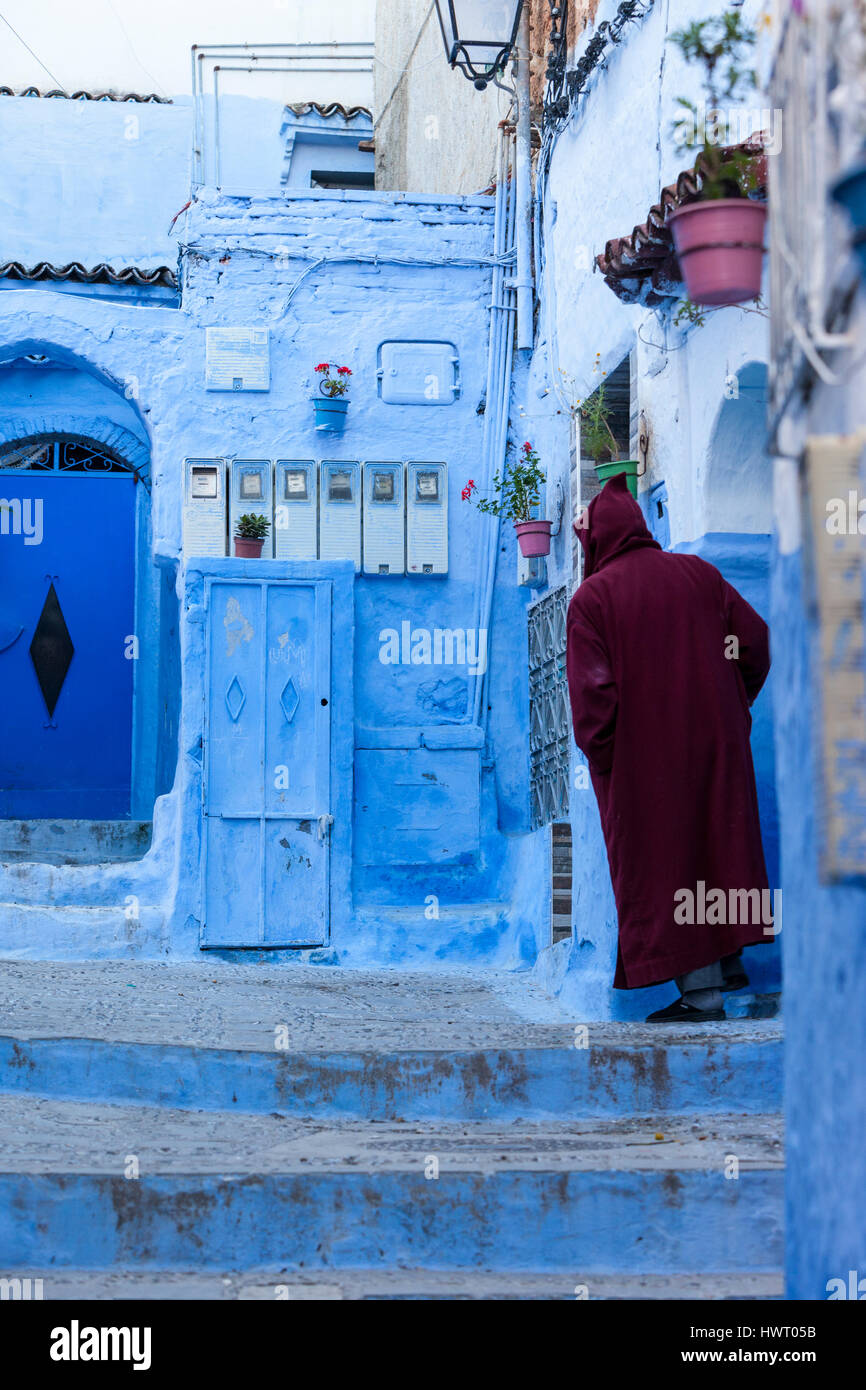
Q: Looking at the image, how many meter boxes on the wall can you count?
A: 6